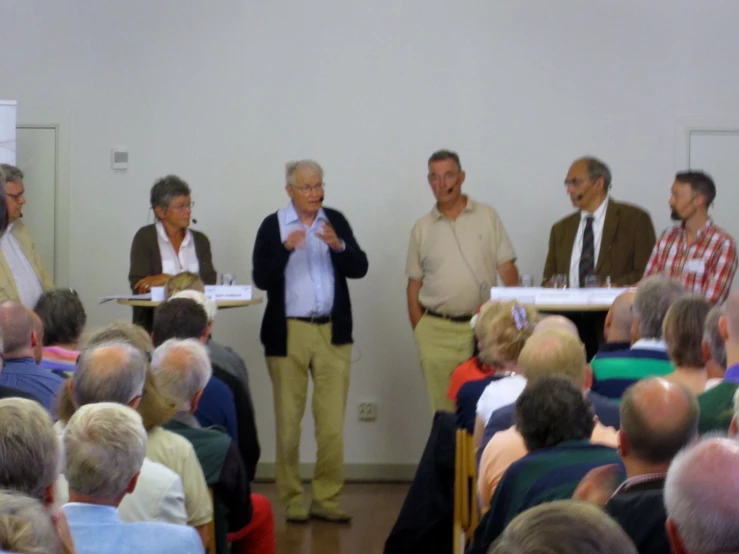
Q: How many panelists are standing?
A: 6